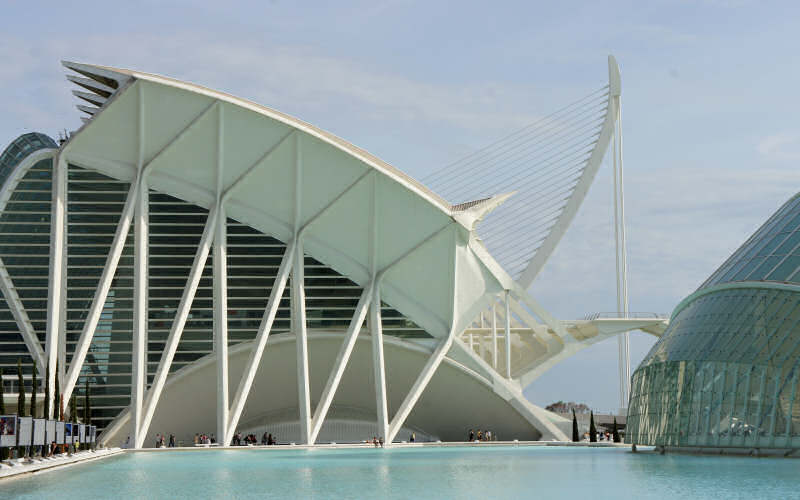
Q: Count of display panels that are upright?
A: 10